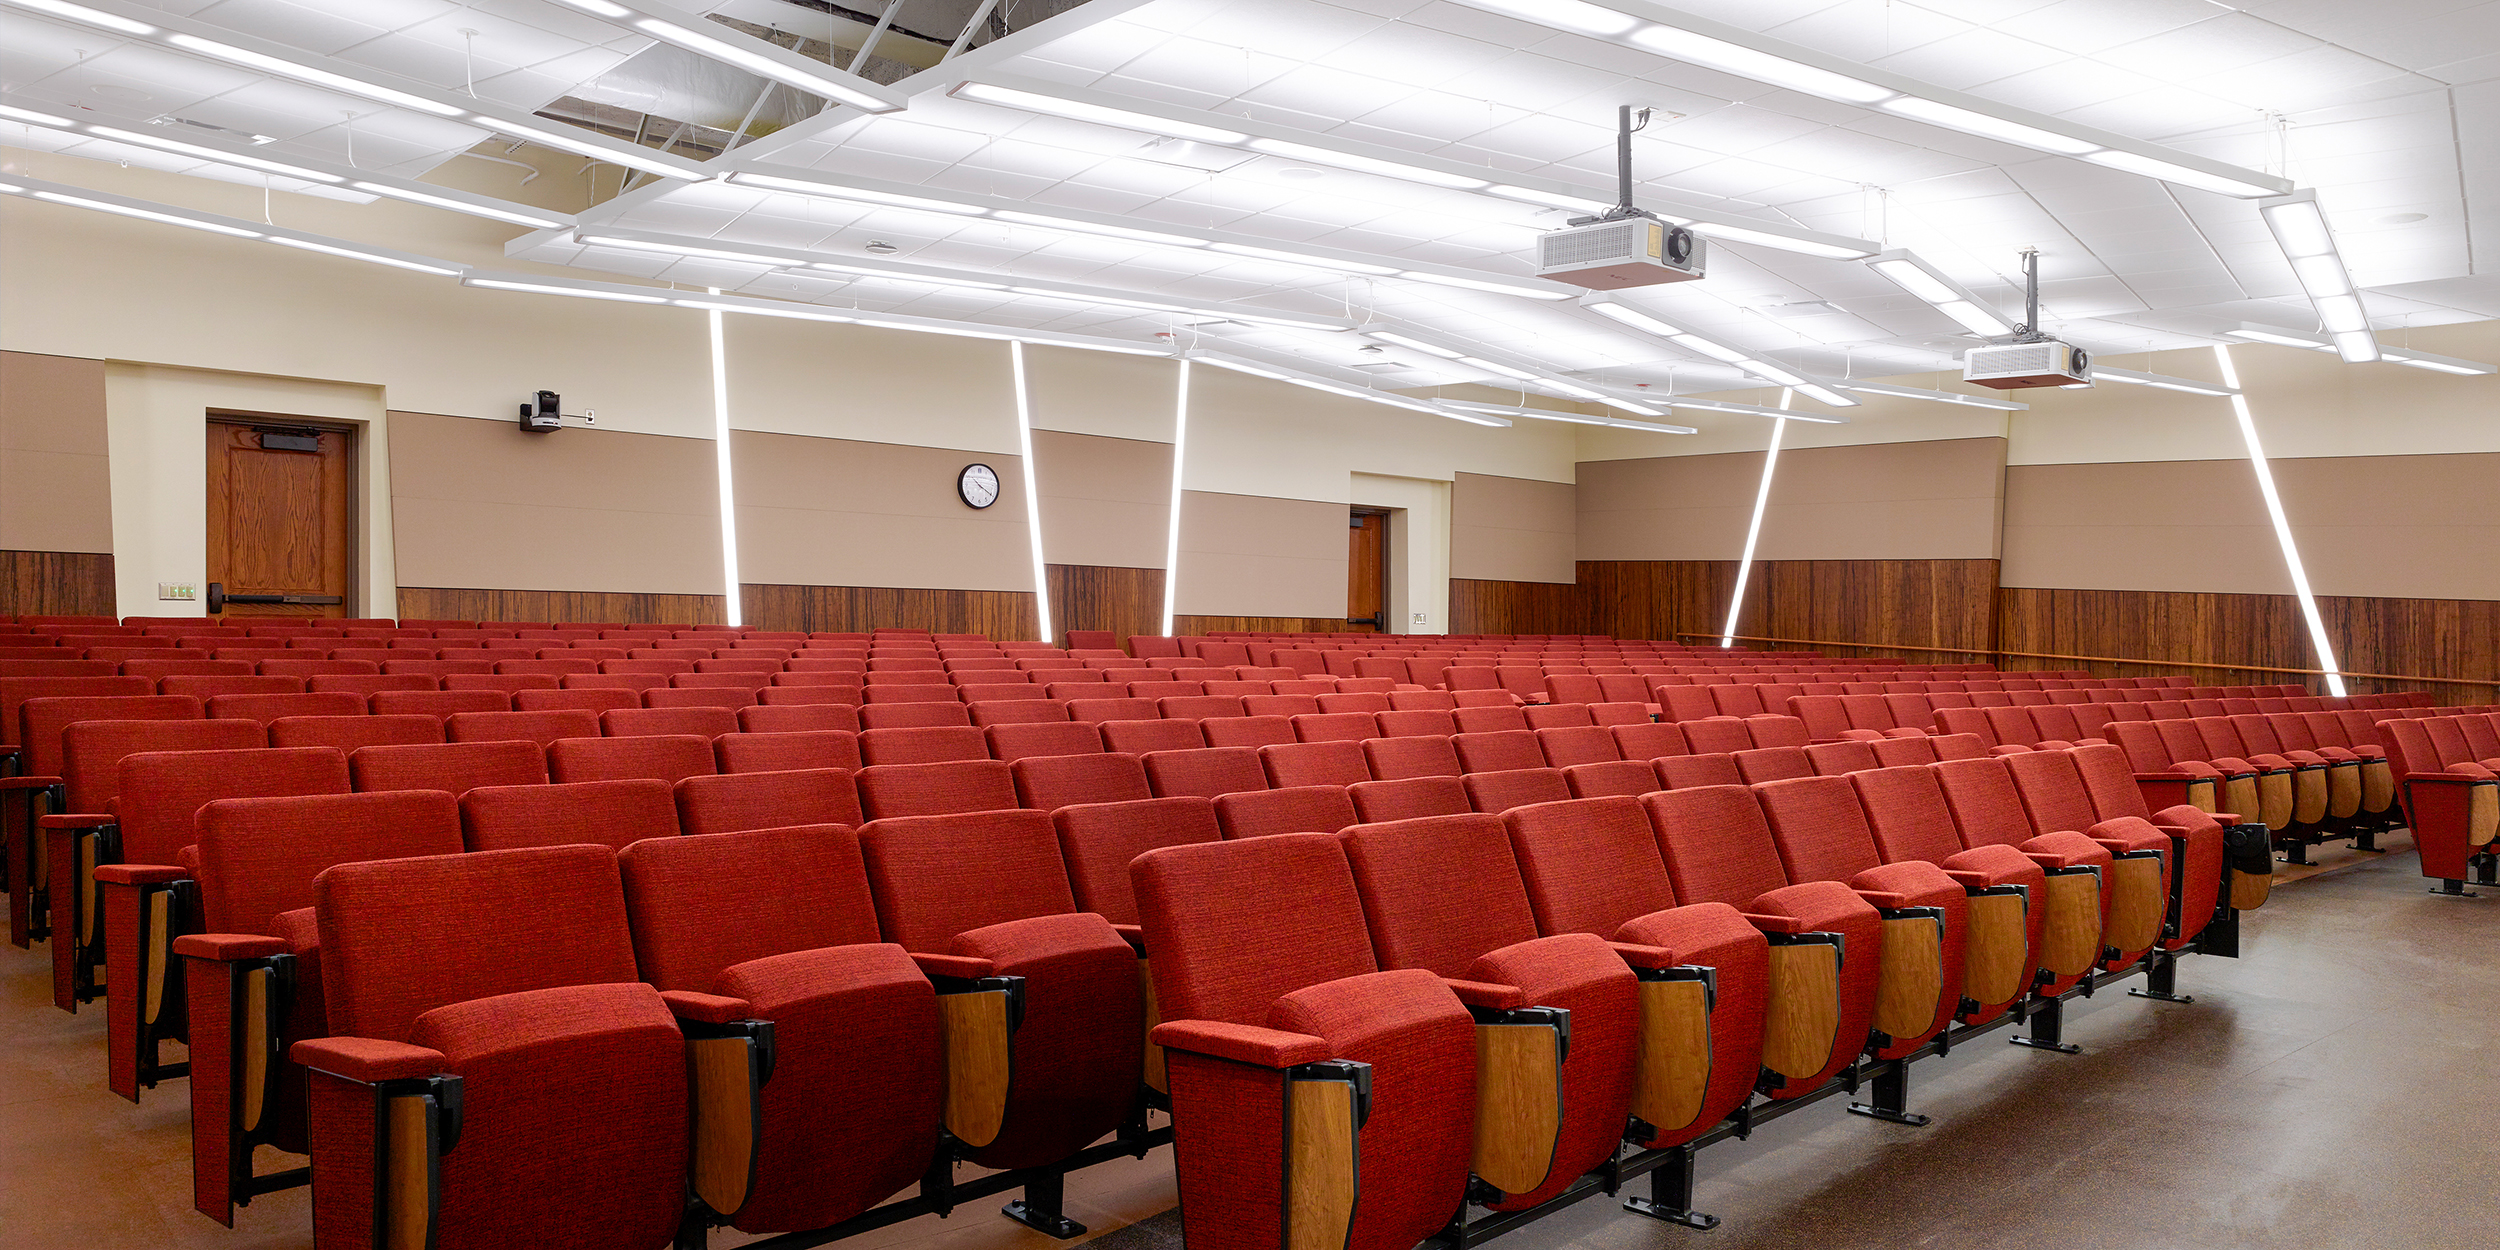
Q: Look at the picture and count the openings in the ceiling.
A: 1